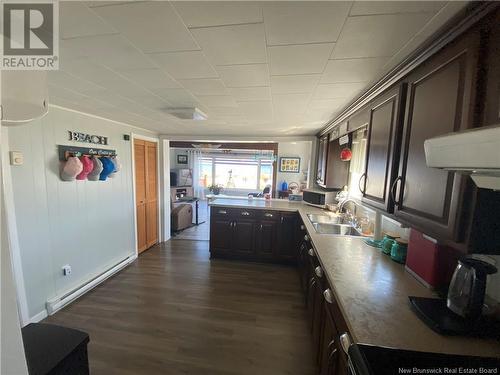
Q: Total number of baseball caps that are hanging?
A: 5